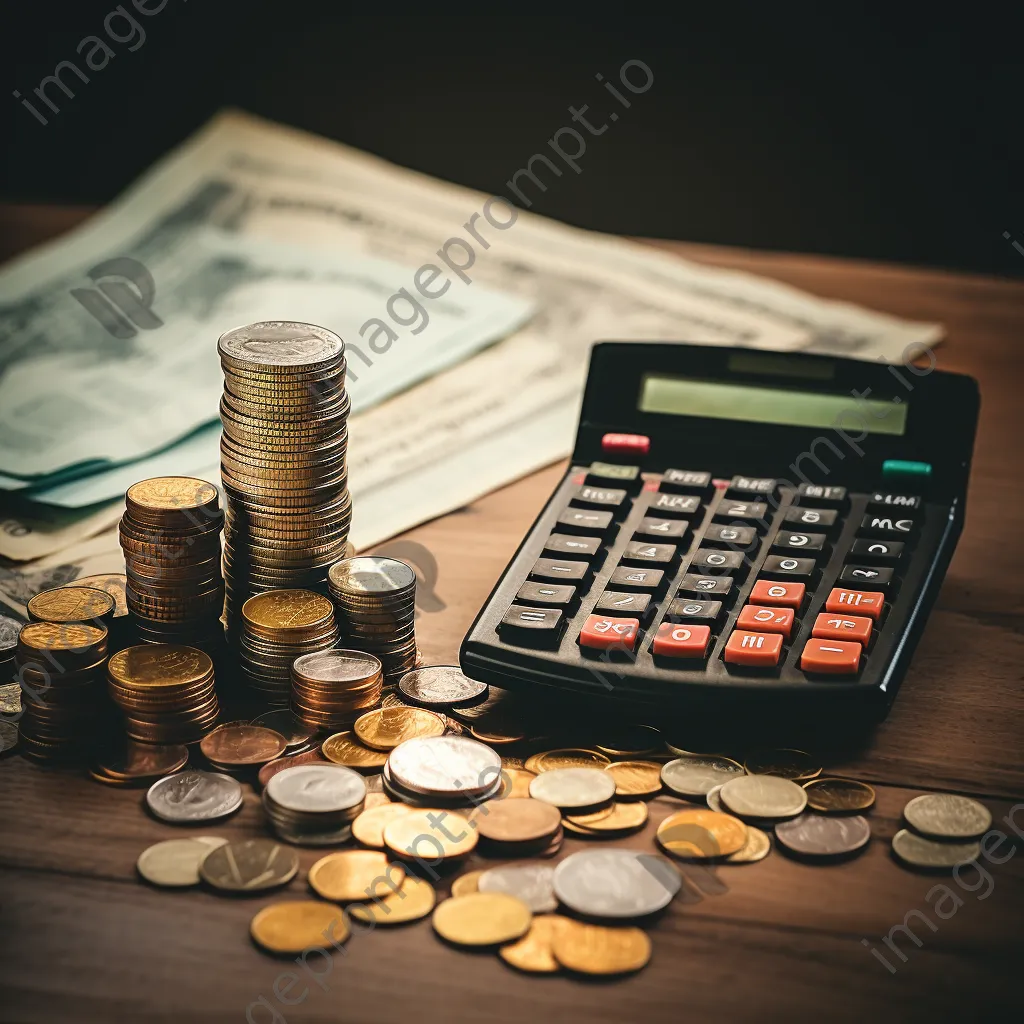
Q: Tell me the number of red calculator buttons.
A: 9